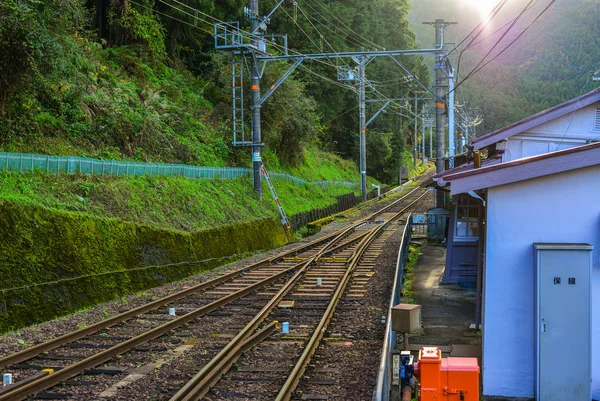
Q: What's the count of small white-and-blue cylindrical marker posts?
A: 4